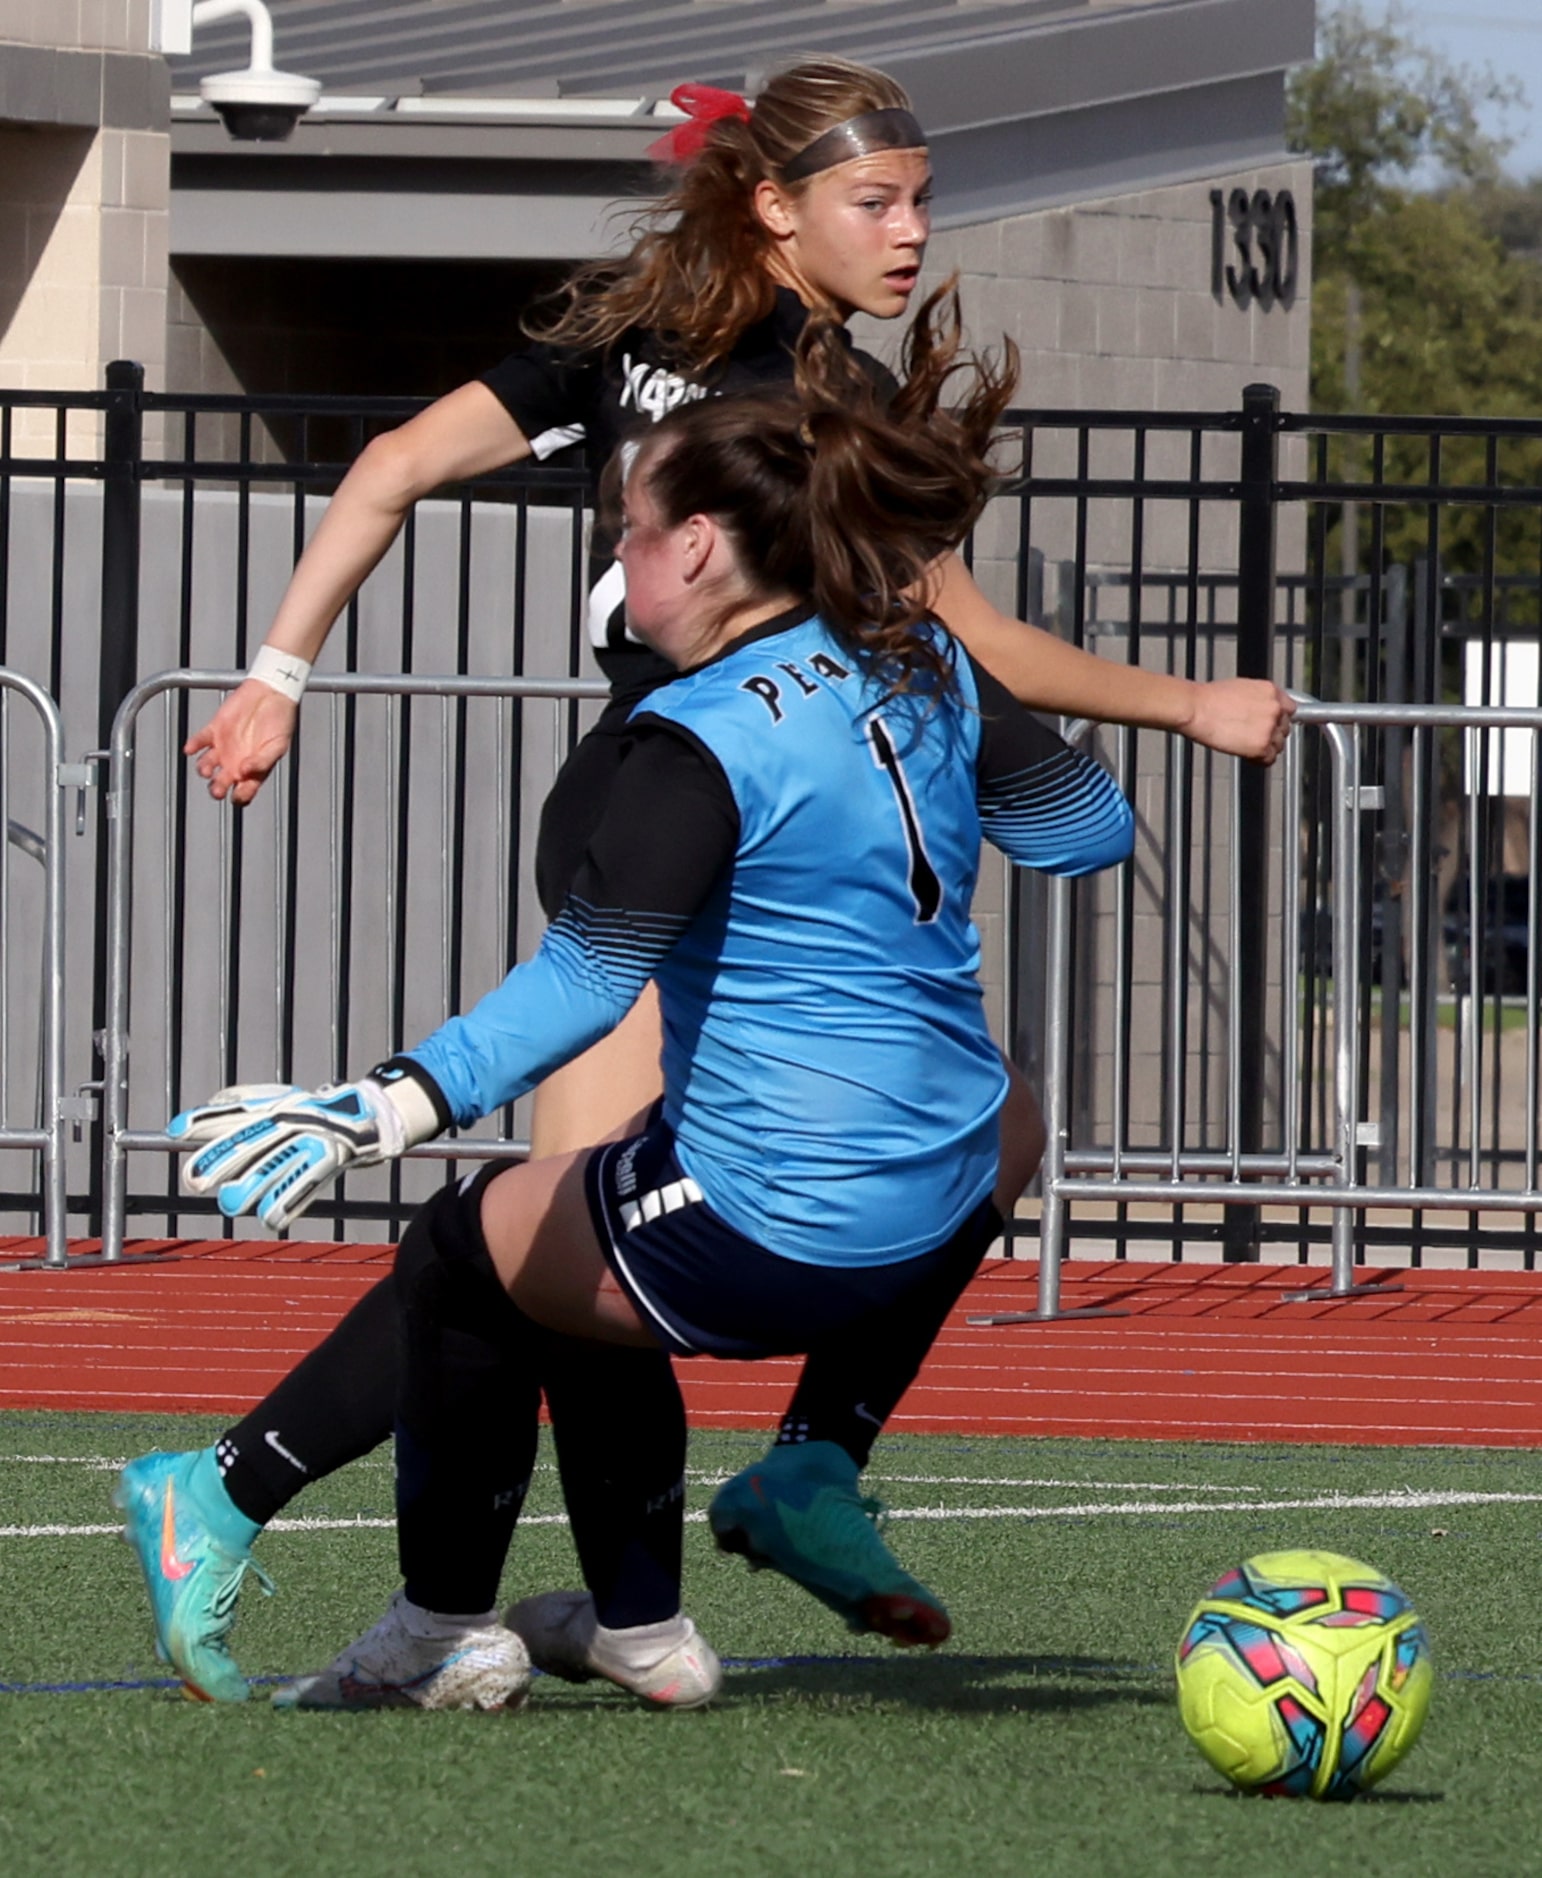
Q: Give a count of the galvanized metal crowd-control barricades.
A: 3